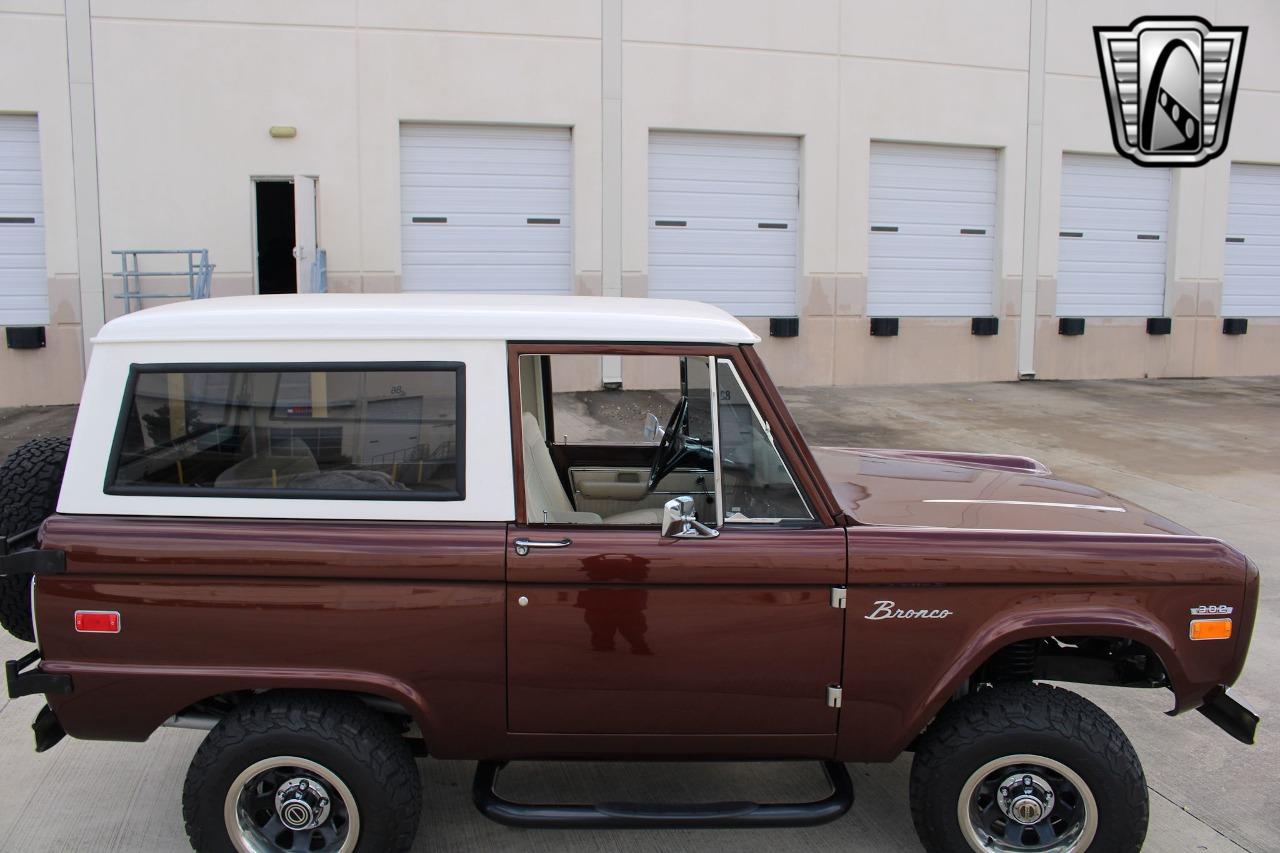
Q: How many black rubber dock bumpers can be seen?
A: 7